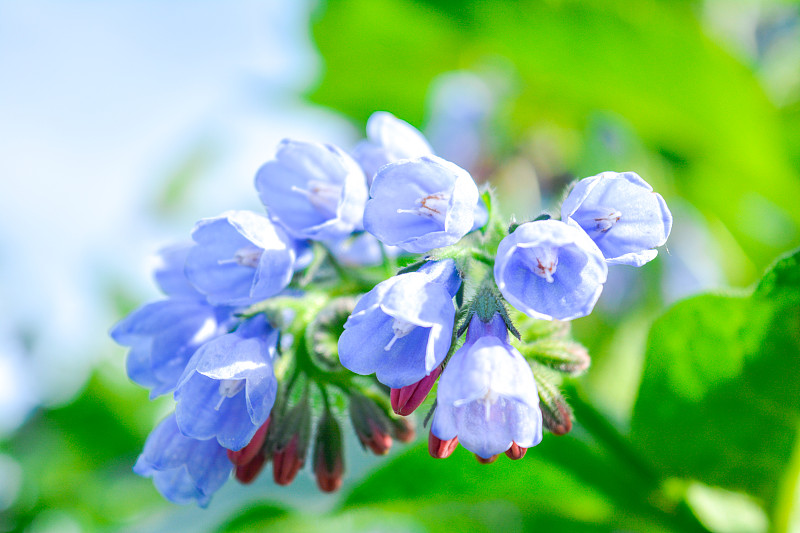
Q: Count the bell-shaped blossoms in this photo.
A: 12